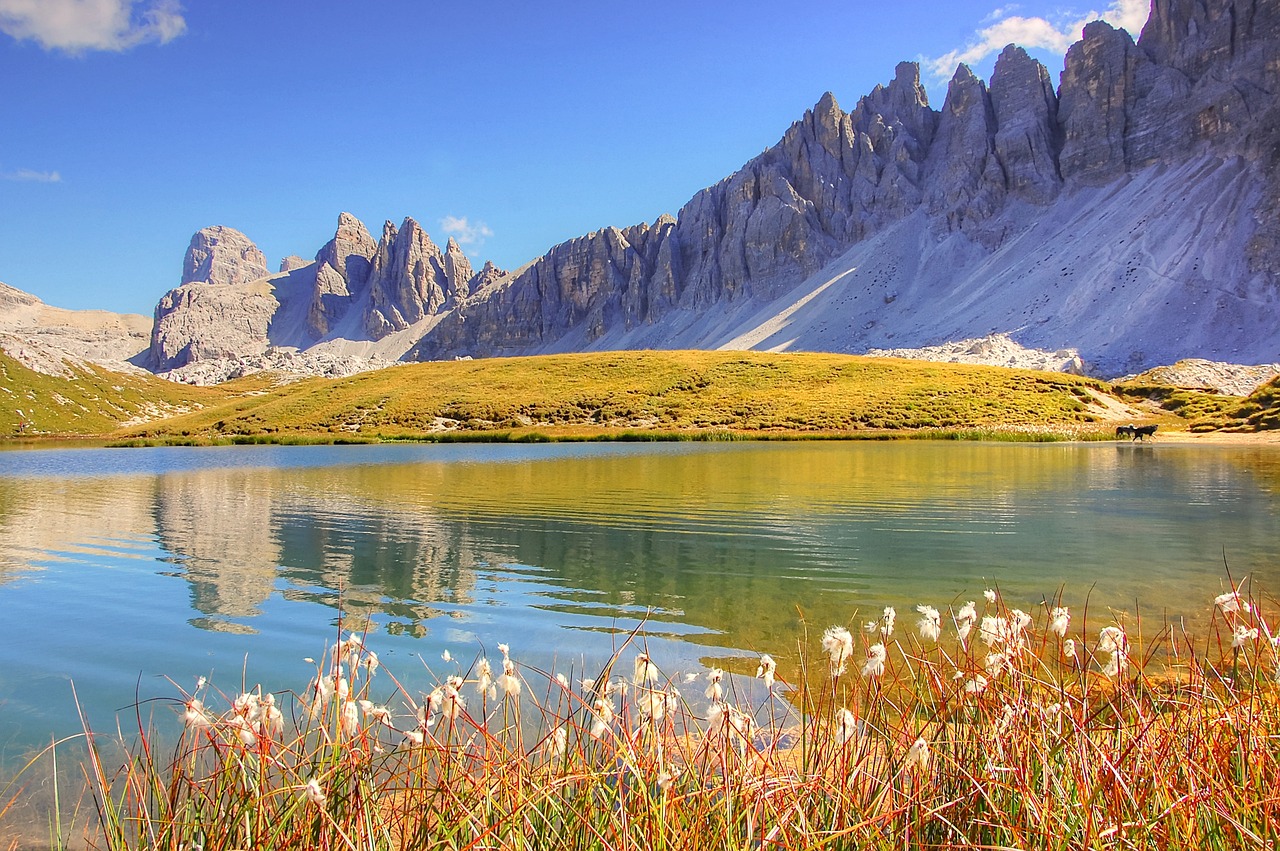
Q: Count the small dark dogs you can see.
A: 2